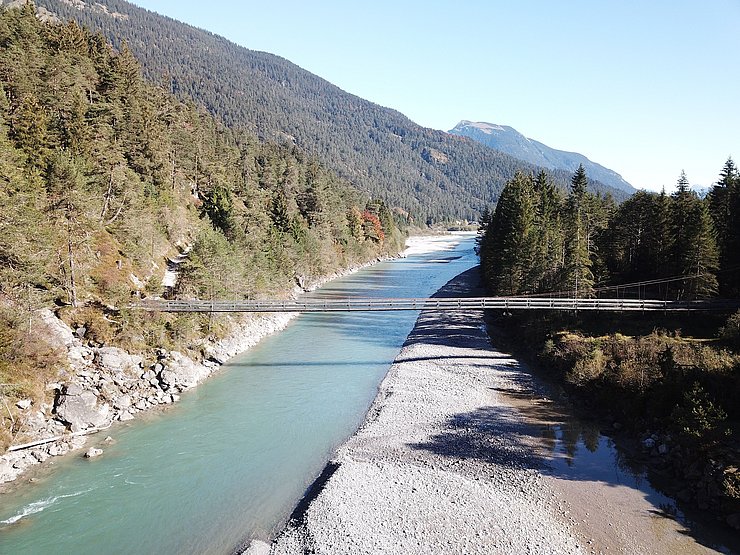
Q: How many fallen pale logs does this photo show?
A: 1